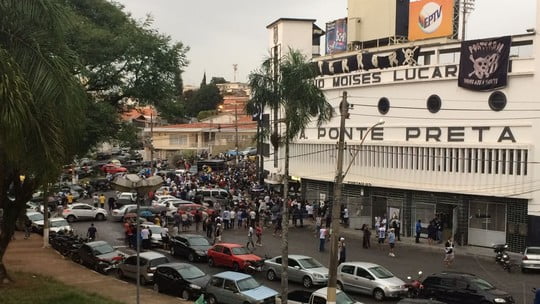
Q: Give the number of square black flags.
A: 1